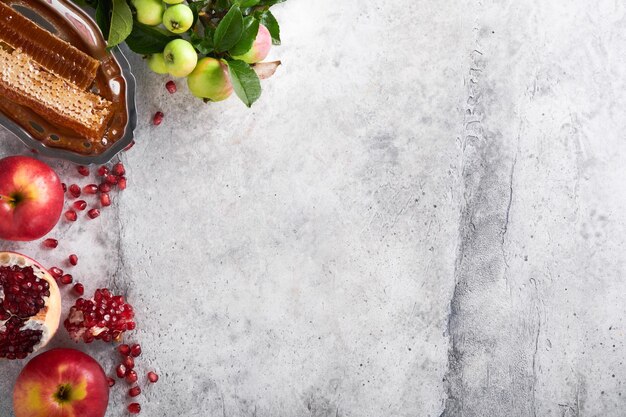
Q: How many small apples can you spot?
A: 7